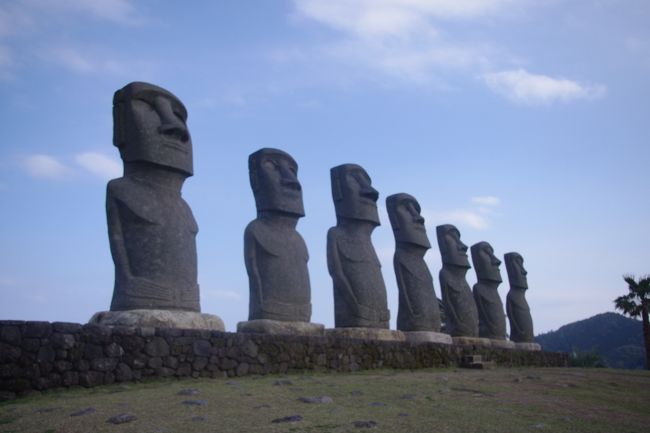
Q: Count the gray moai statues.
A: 7